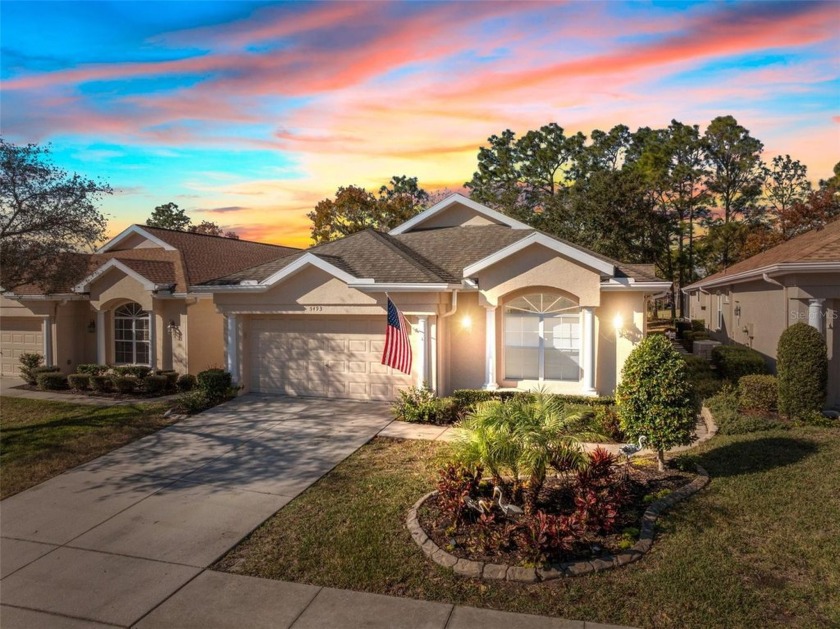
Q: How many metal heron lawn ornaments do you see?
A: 3